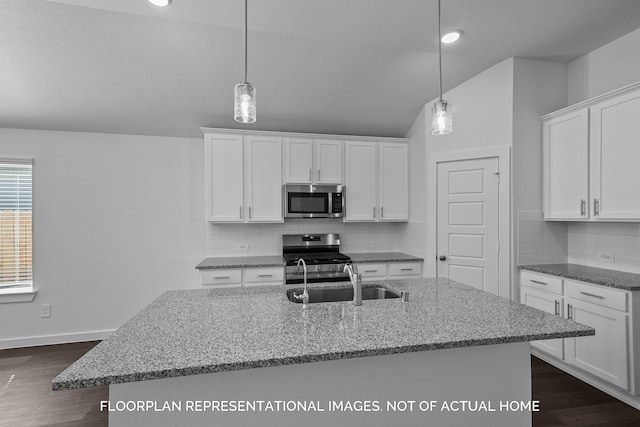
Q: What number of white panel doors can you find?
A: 1